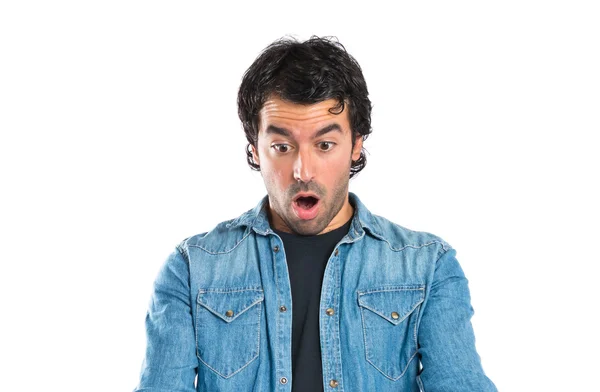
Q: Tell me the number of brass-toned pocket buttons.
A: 2